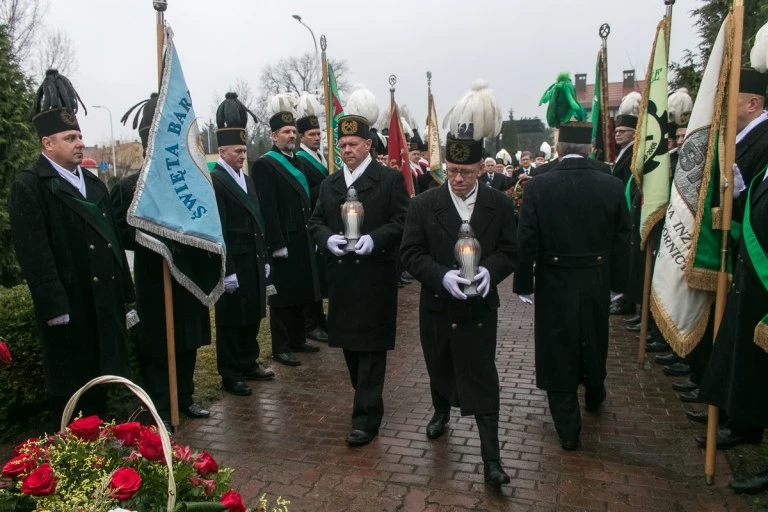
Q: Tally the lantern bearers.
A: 2